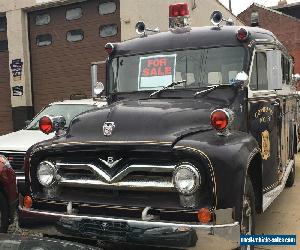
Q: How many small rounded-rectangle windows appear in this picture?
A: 6